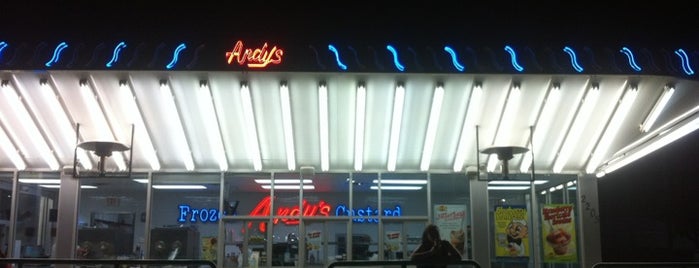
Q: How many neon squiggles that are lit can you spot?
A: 11